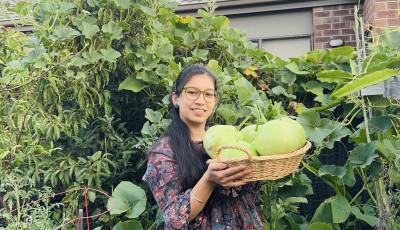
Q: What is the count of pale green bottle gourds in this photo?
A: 5